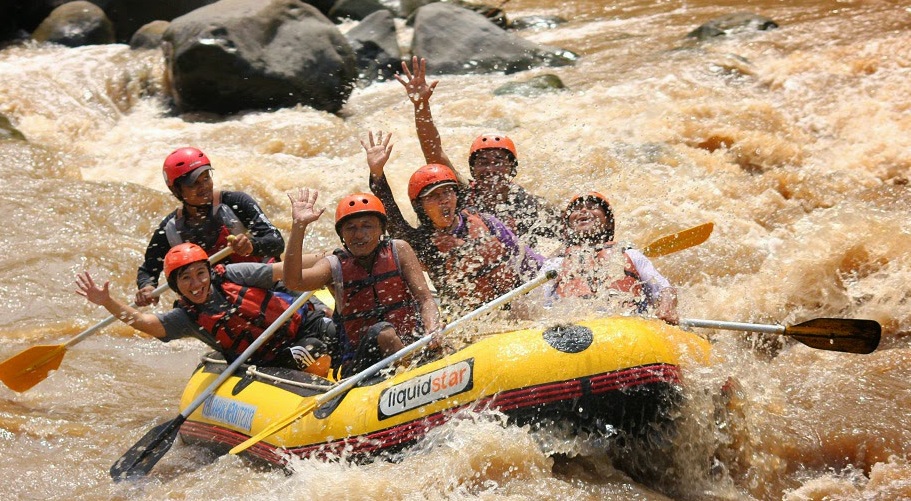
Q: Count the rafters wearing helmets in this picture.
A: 6